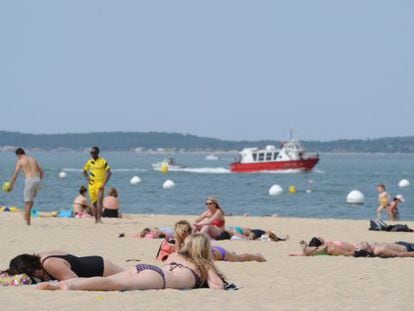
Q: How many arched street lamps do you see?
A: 0